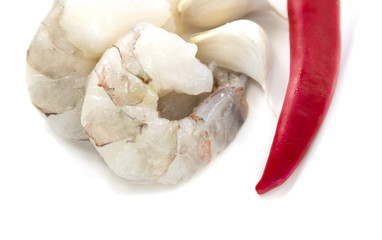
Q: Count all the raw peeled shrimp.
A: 2